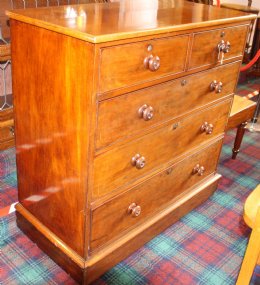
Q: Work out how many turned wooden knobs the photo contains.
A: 8